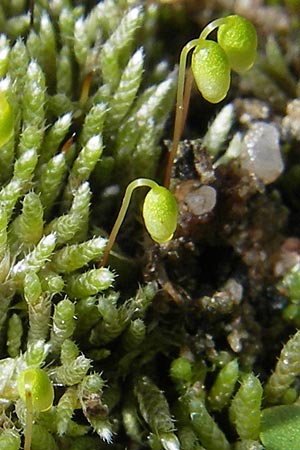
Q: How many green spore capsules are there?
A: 5